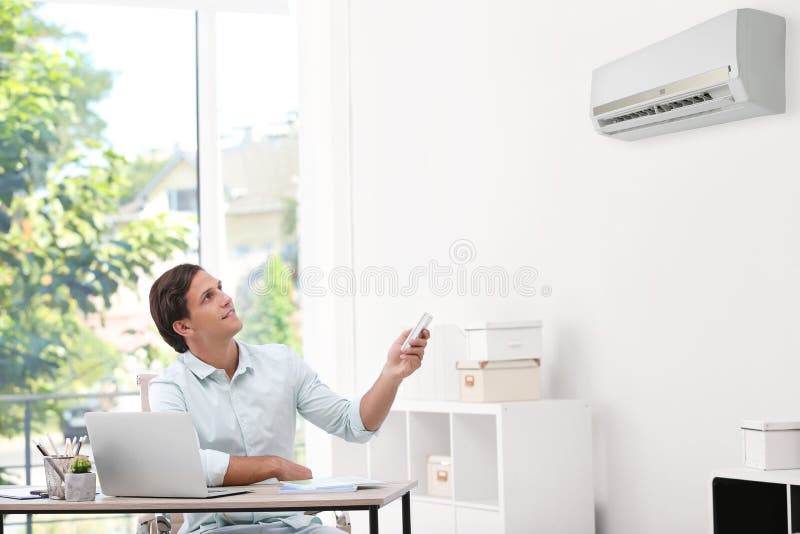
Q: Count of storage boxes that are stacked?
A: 2